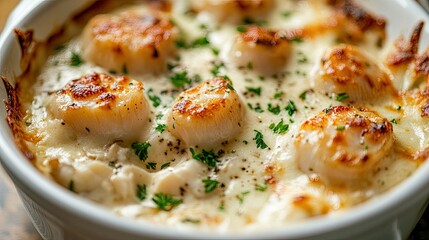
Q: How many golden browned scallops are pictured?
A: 7